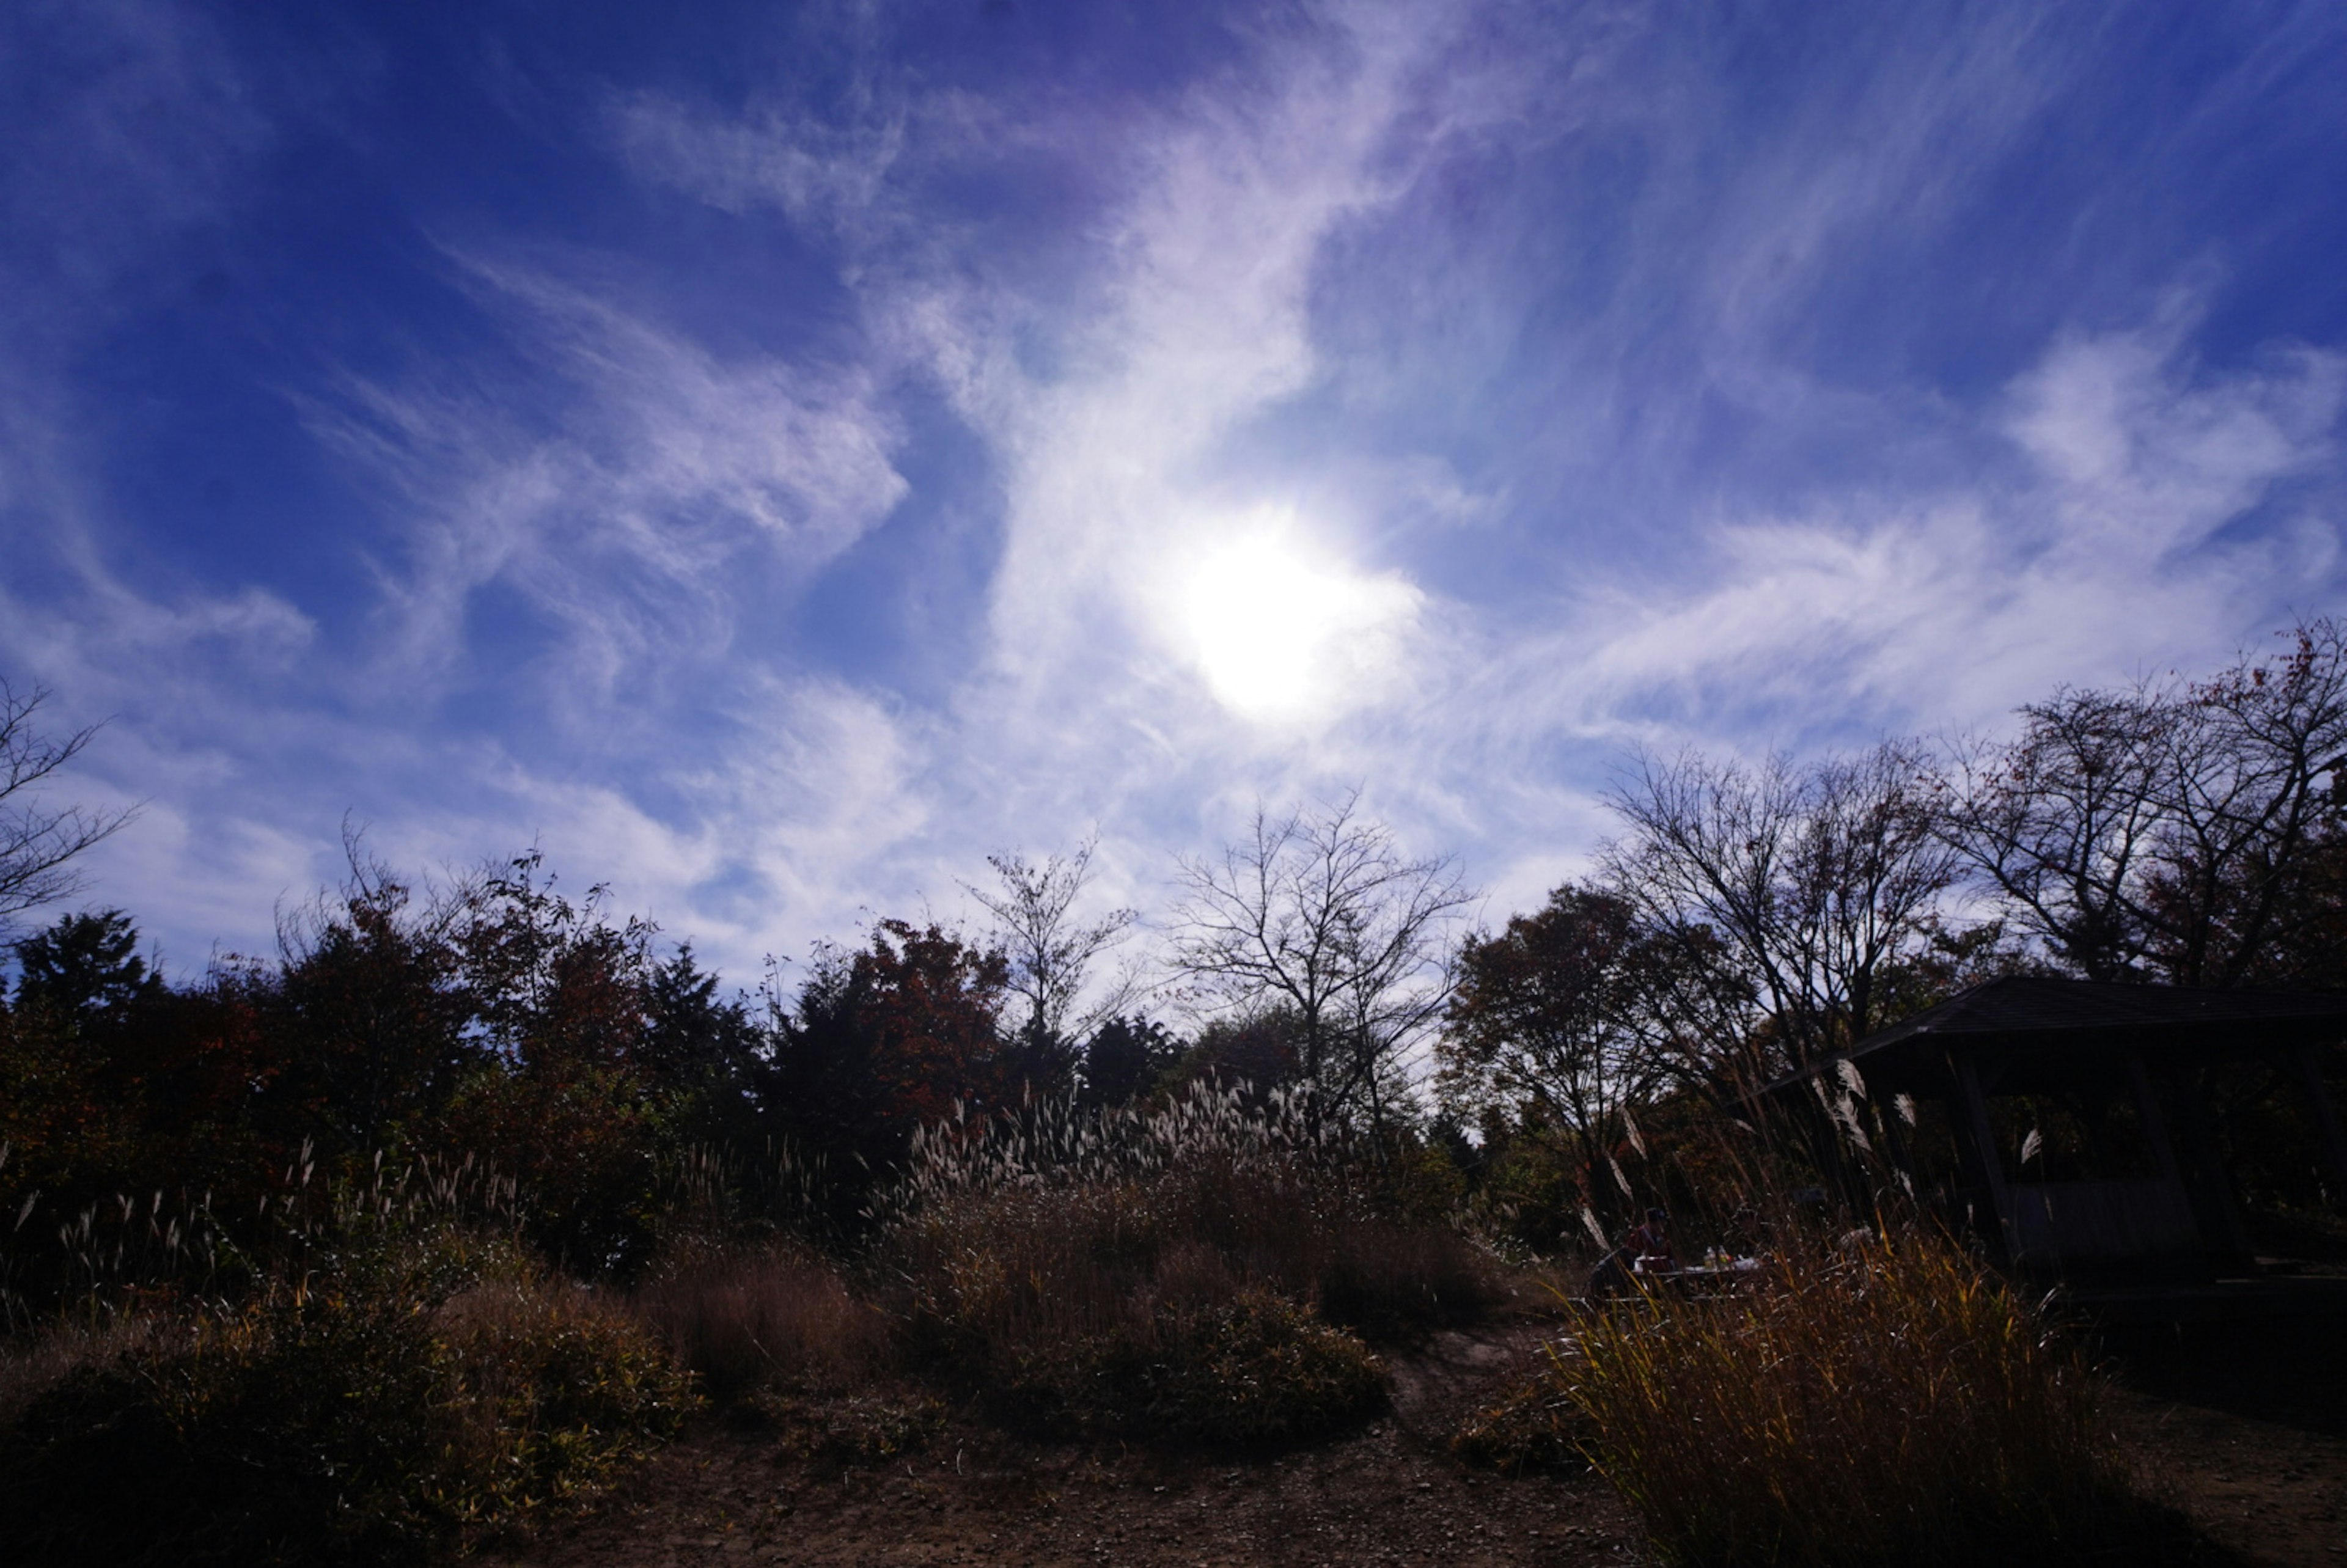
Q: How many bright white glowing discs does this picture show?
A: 1